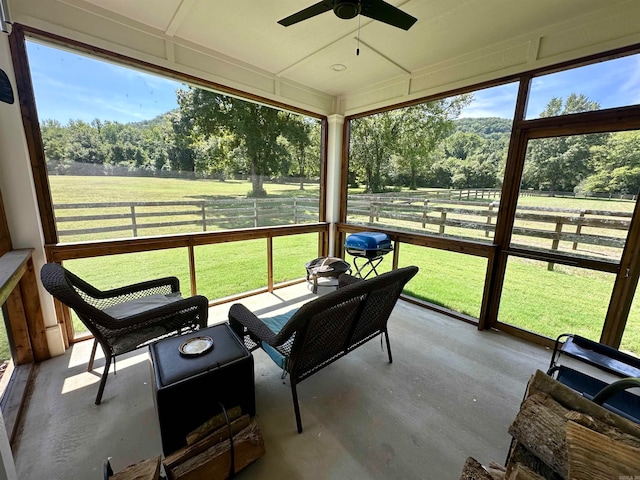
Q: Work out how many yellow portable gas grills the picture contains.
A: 0